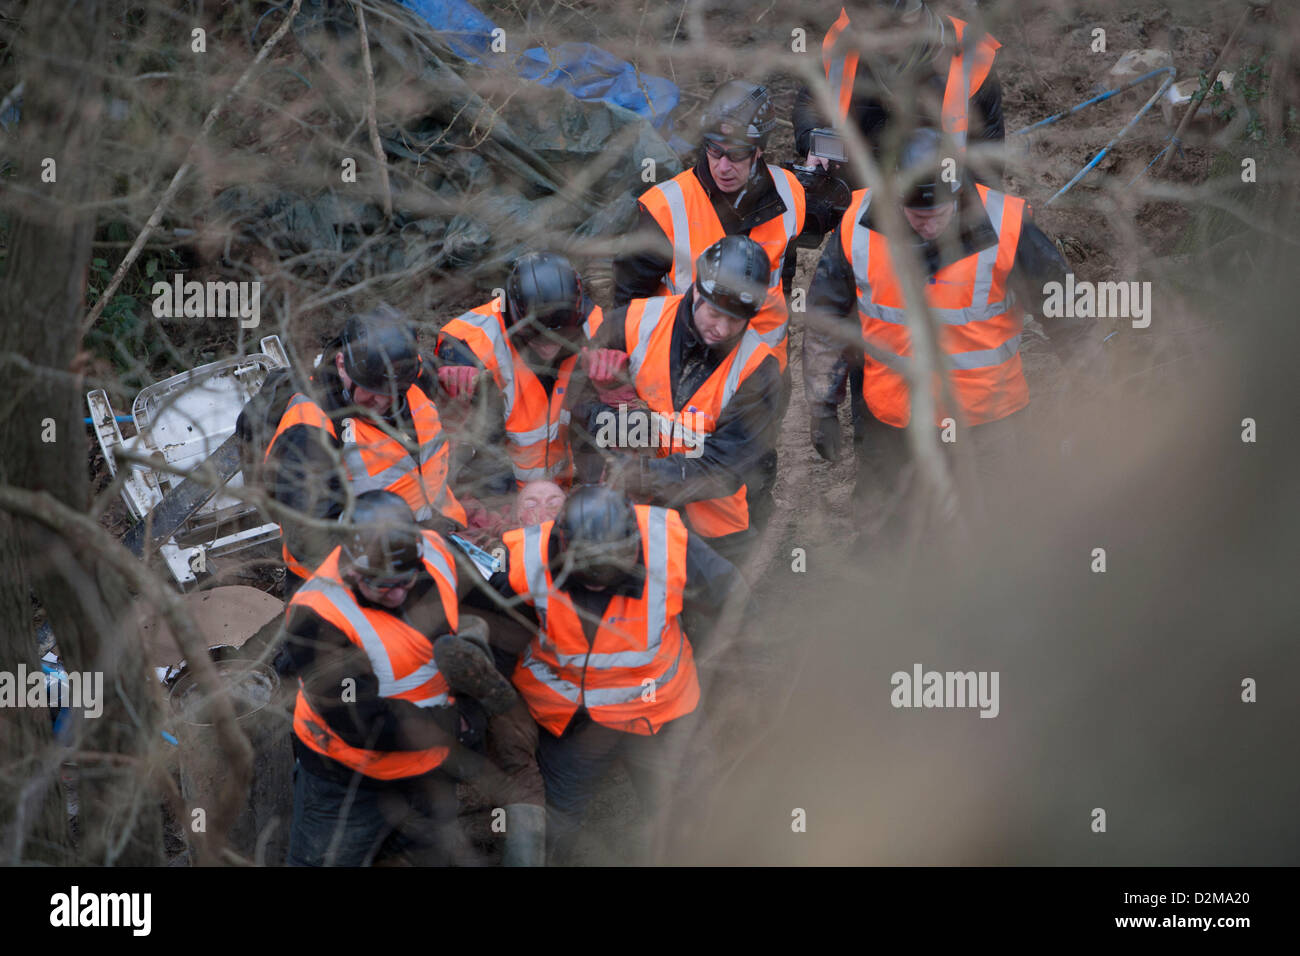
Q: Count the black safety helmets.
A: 7